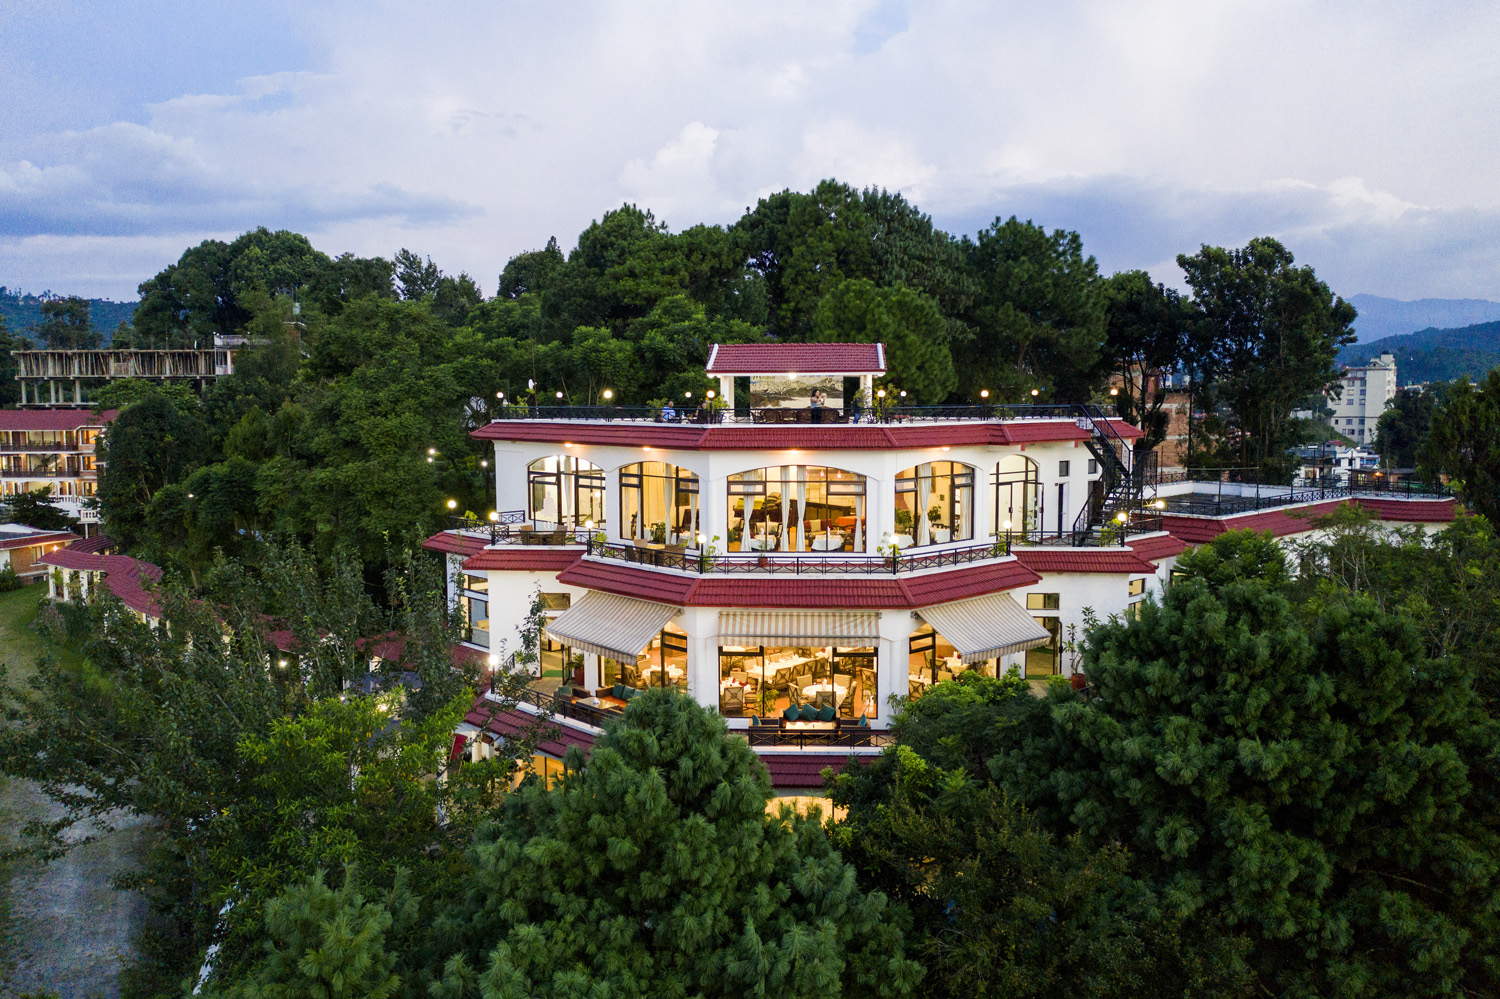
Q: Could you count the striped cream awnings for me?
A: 3